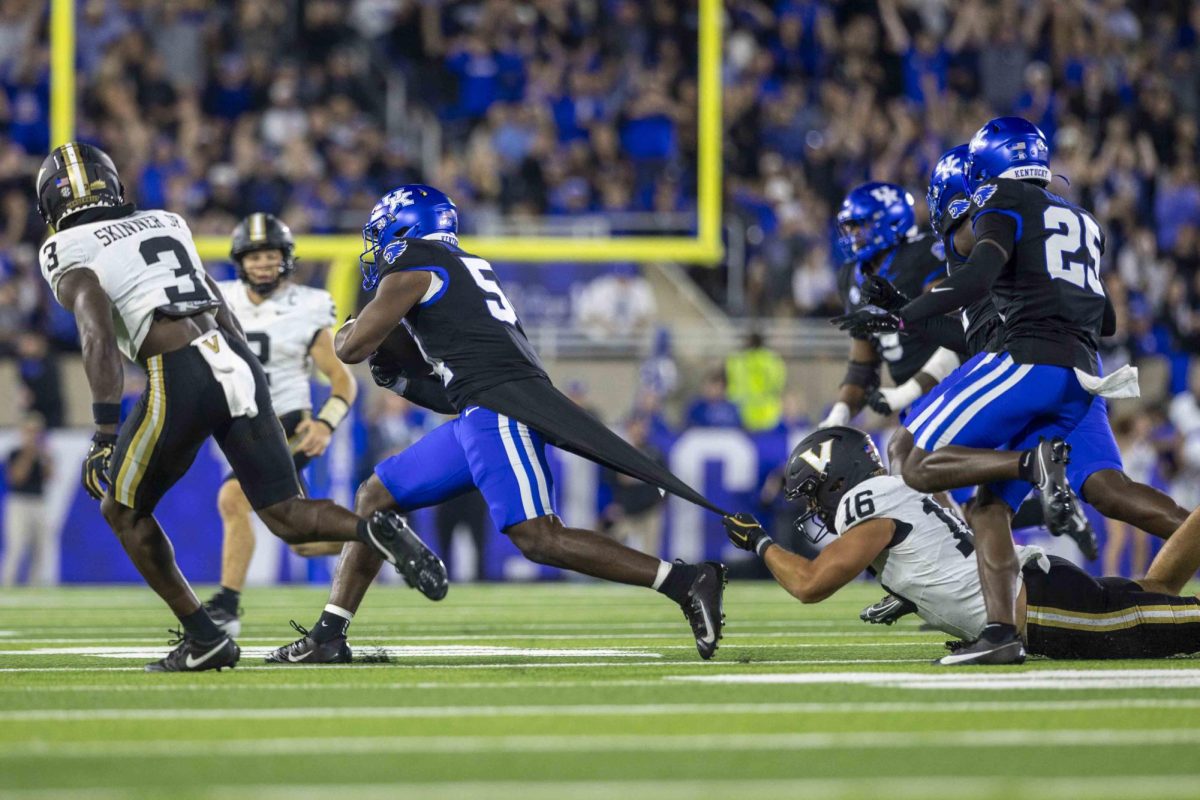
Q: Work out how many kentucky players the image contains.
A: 4